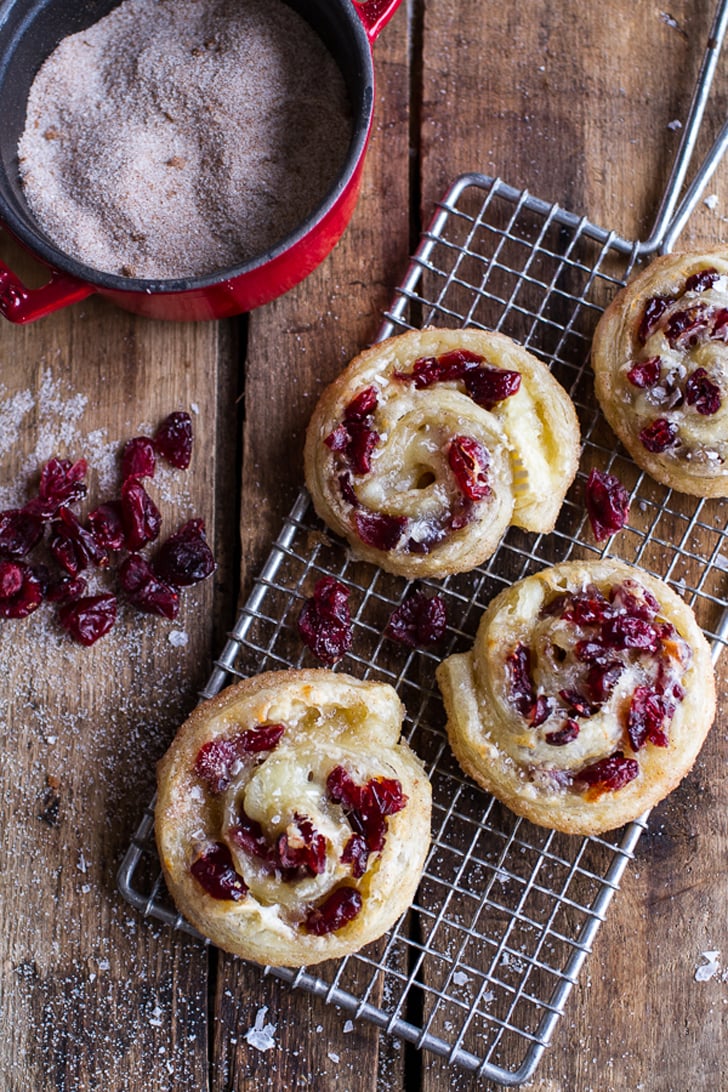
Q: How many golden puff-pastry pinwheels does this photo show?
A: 4